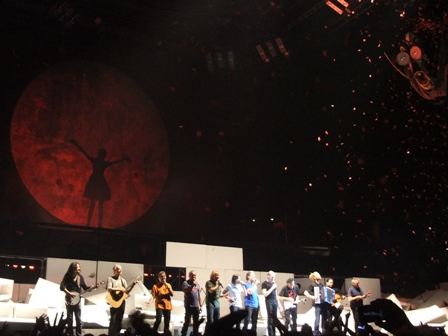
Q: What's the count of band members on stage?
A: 12